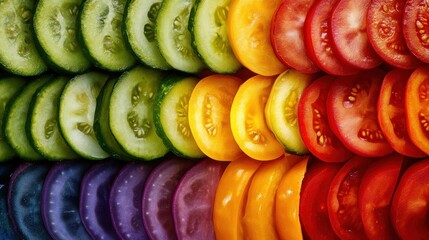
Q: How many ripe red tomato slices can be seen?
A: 13